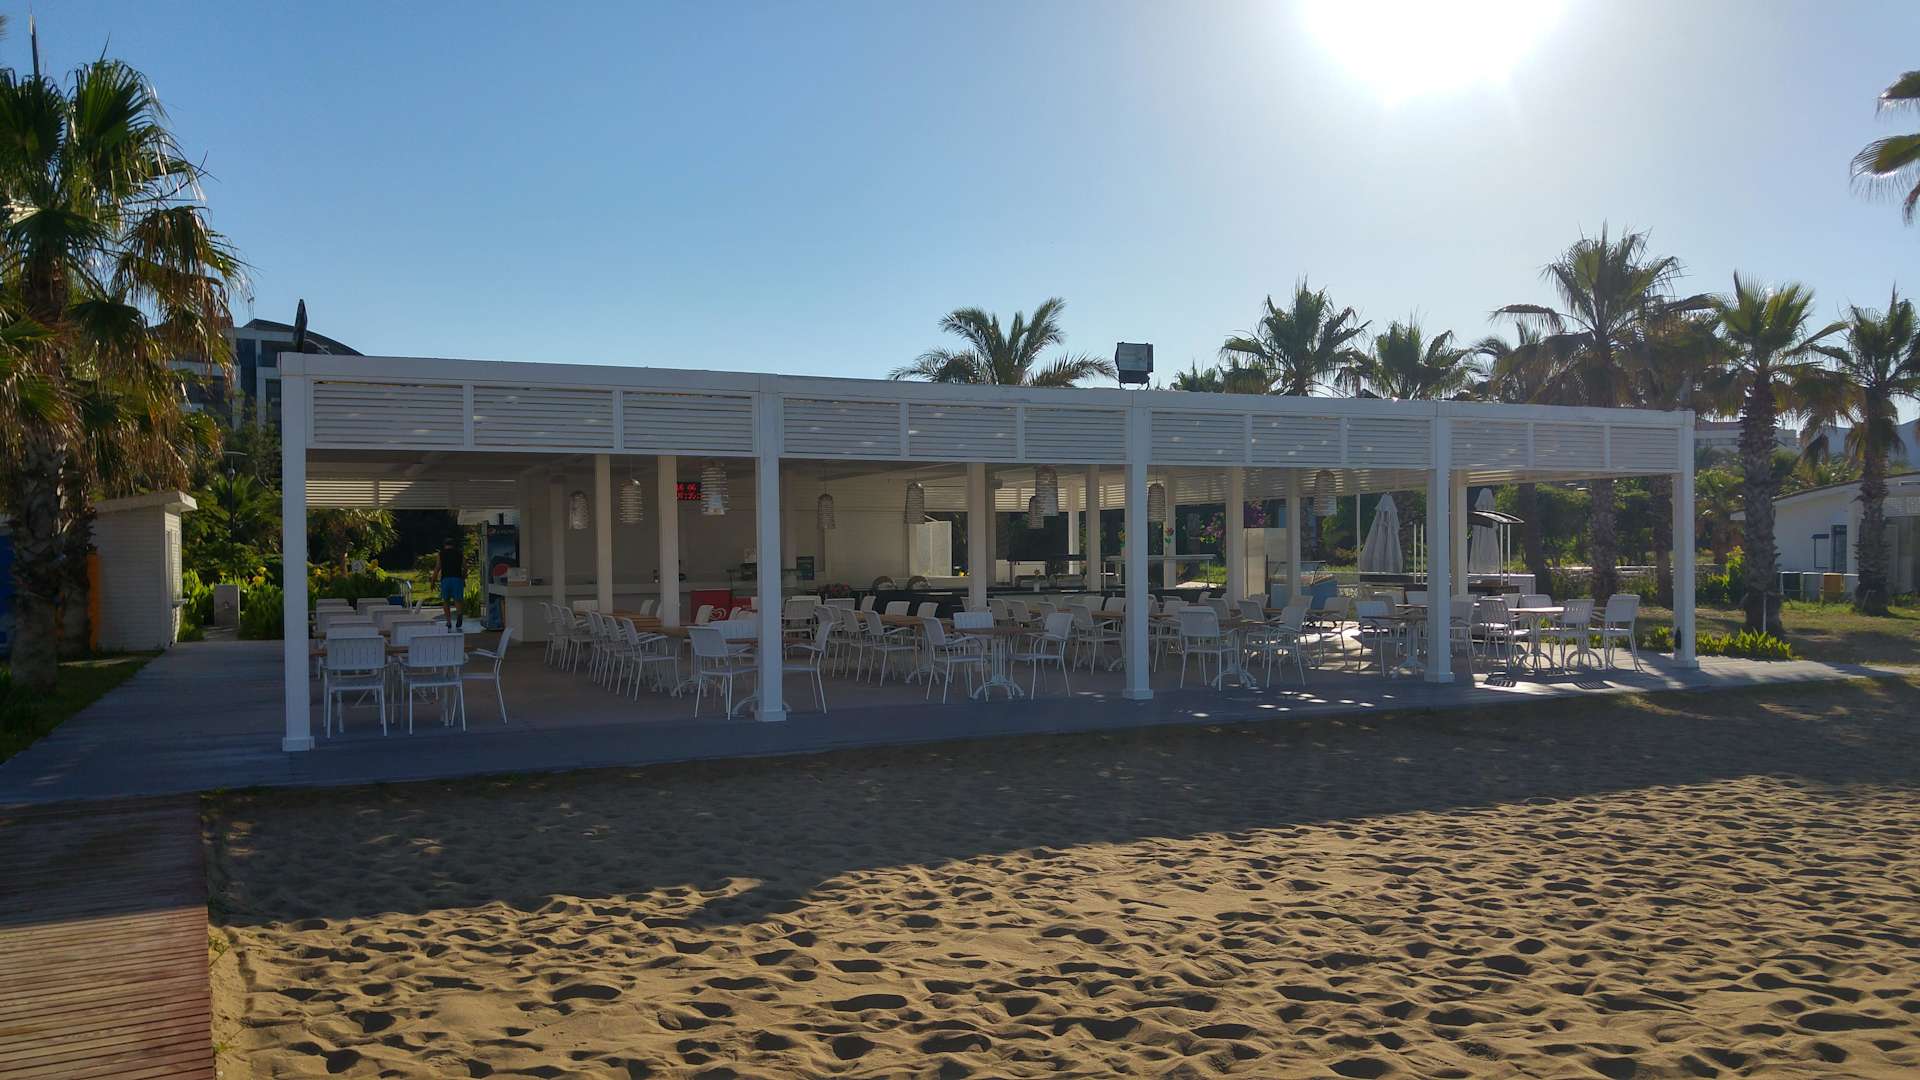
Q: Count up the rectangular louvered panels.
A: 12